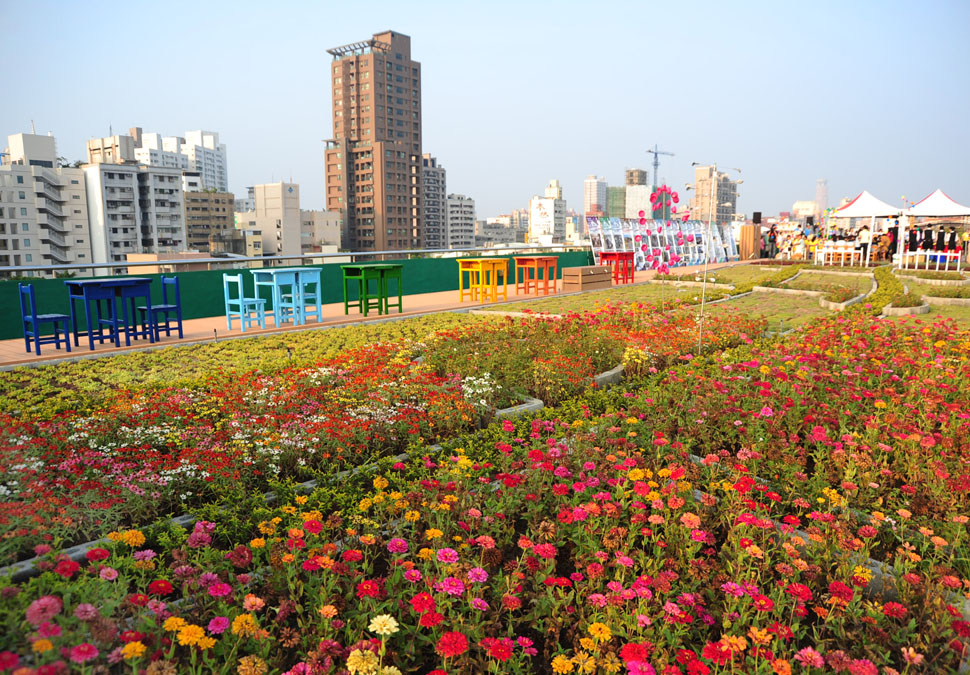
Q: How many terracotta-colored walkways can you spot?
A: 1